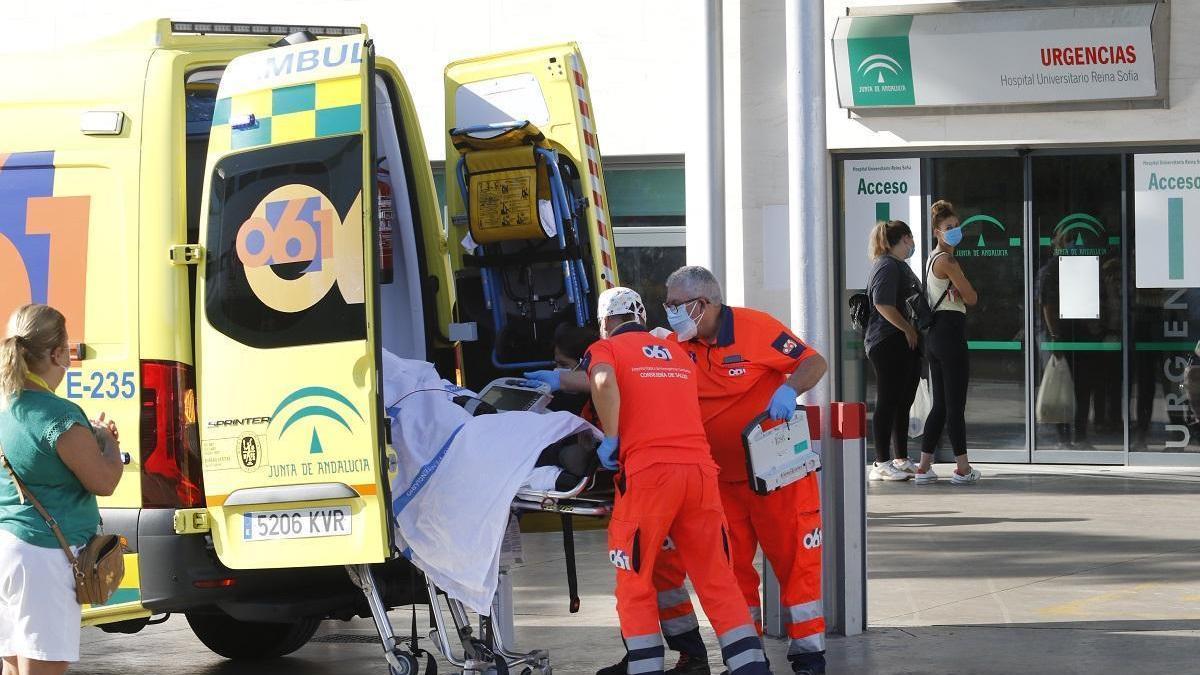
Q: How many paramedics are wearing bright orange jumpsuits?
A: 2